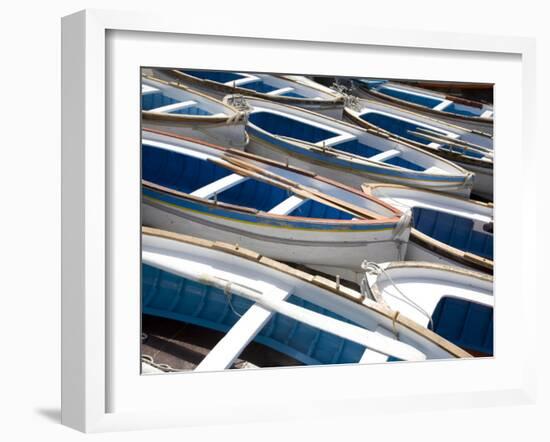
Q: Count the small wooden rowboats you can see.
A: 9